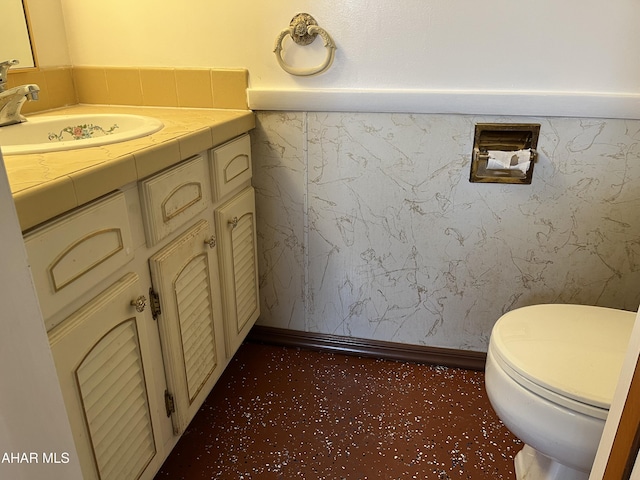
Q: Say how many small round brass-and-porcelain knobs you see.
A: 3